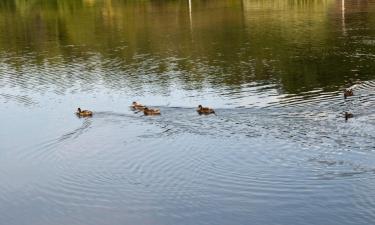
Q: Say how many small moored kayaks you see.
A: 0